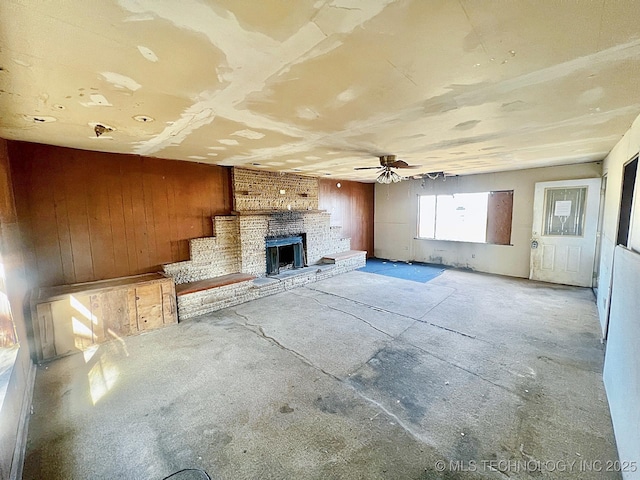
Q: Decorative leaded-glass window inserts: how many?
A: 1